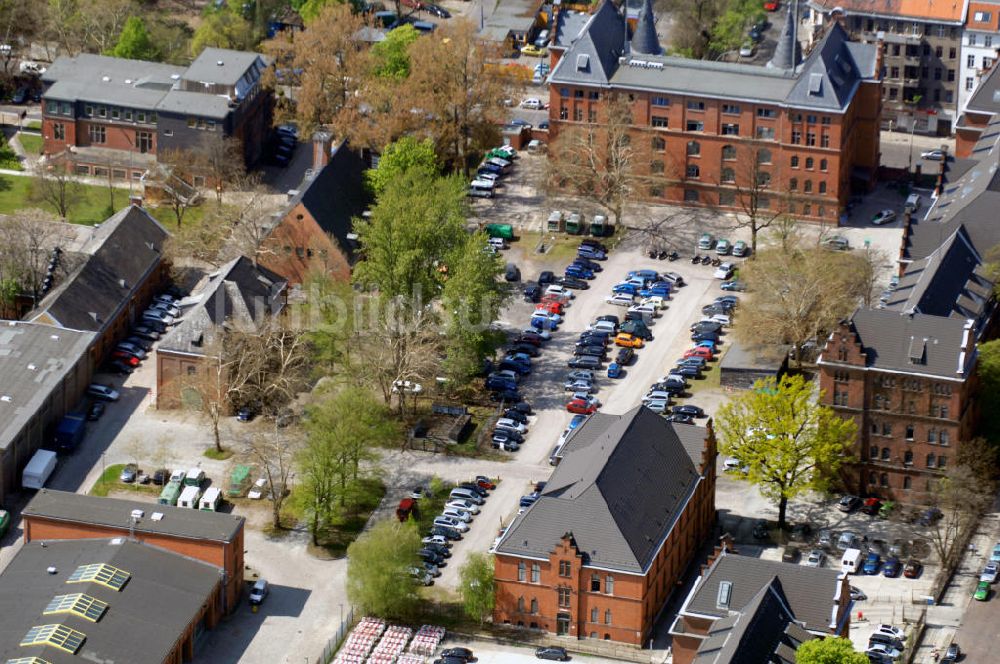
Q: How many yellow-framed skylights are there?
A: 4